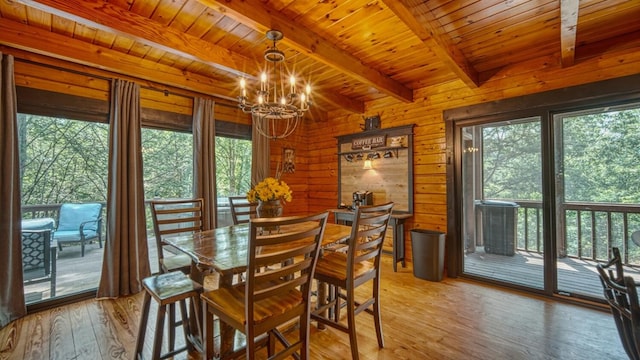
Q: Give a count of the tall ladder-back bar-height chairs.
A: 4